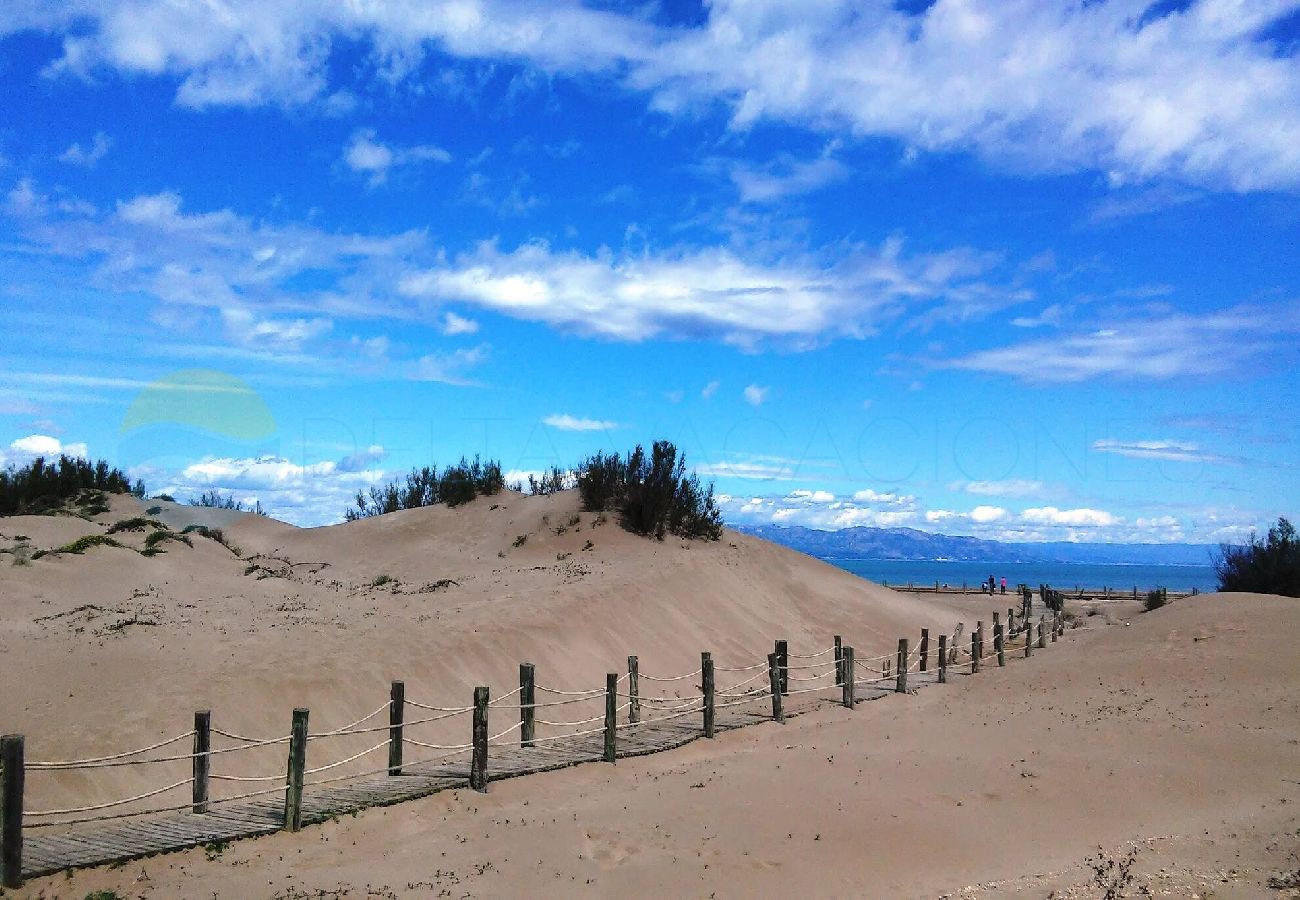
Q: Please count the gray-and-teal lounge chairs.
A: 0